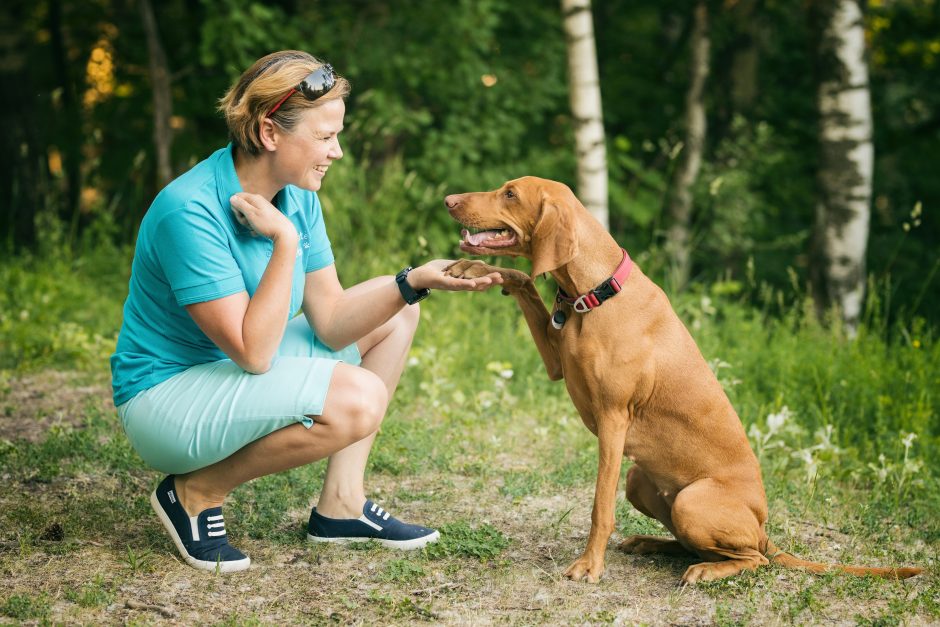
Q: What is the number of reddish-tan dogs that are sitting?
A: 1